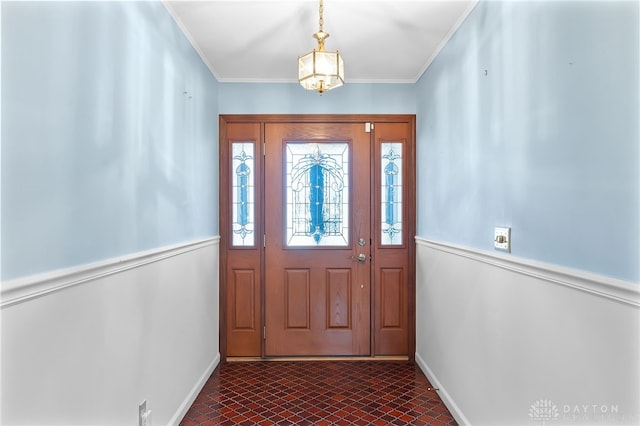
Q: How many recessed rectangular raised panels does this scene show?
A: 4